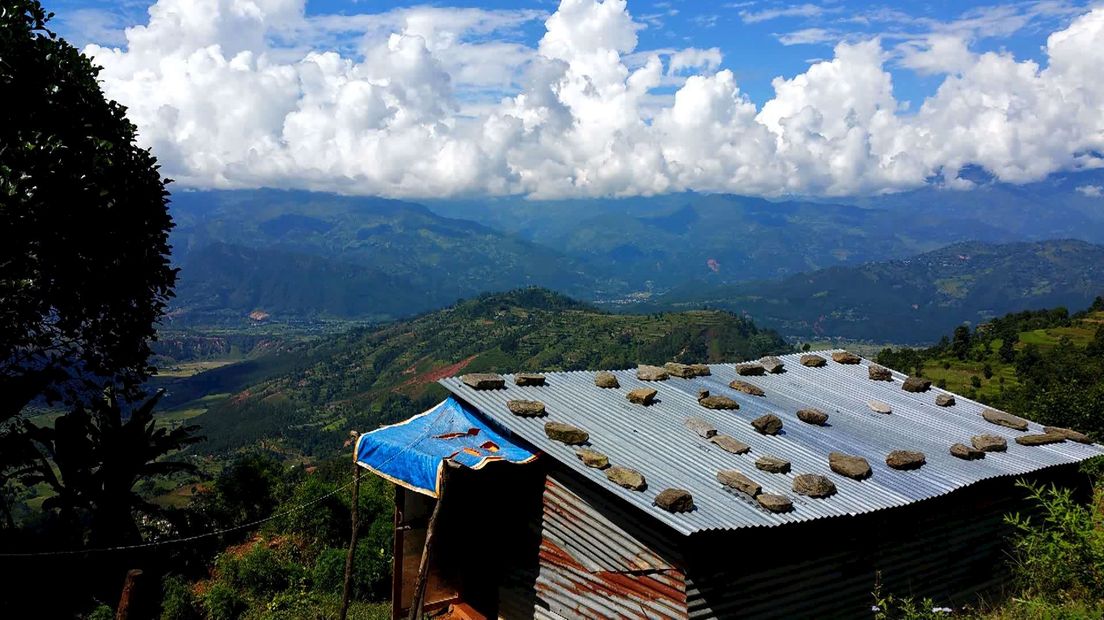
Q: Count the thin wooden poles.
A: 2